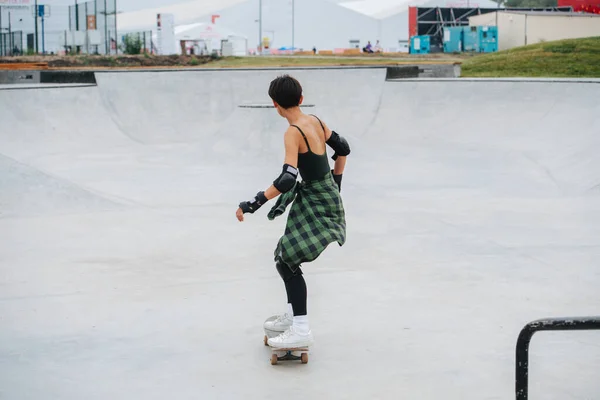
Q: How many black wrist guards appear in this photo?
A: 2